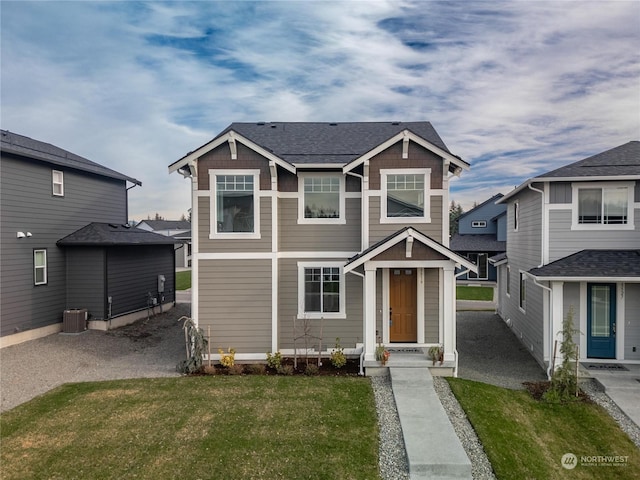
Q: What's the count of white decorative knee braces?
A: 7